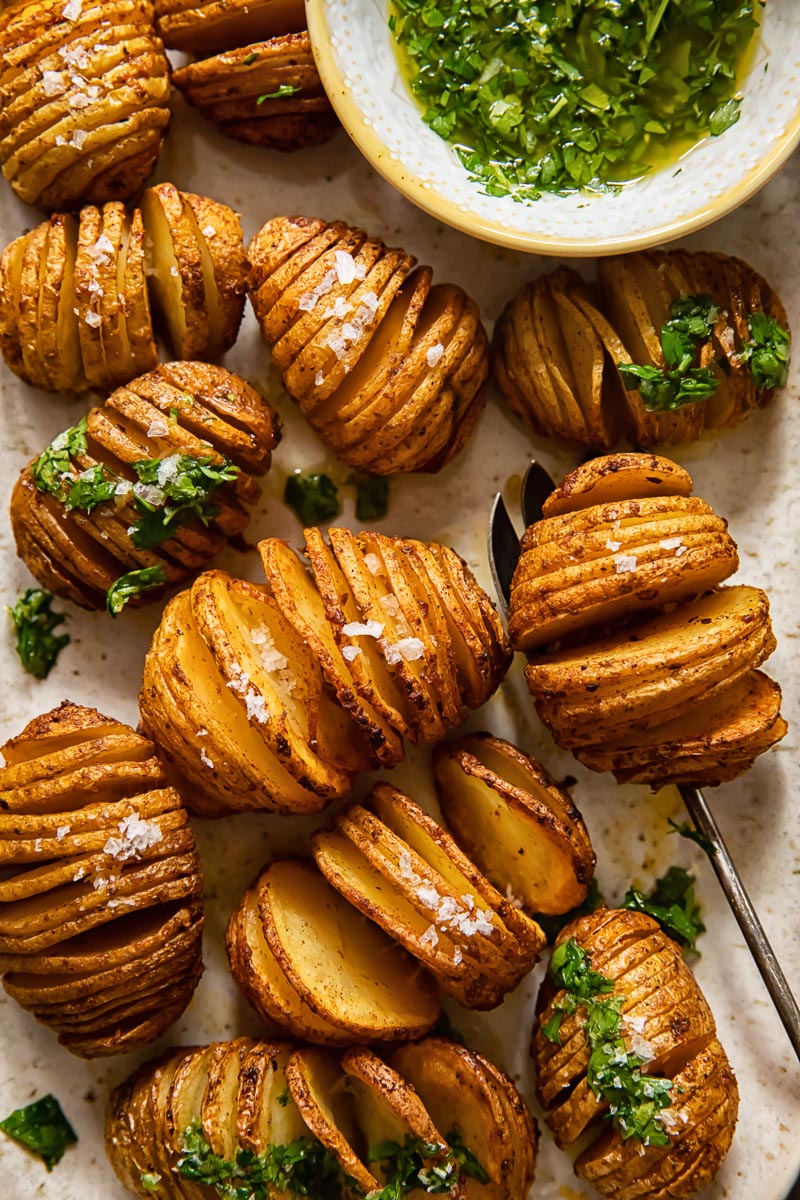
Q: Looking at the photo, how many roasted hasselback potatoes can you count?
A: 12